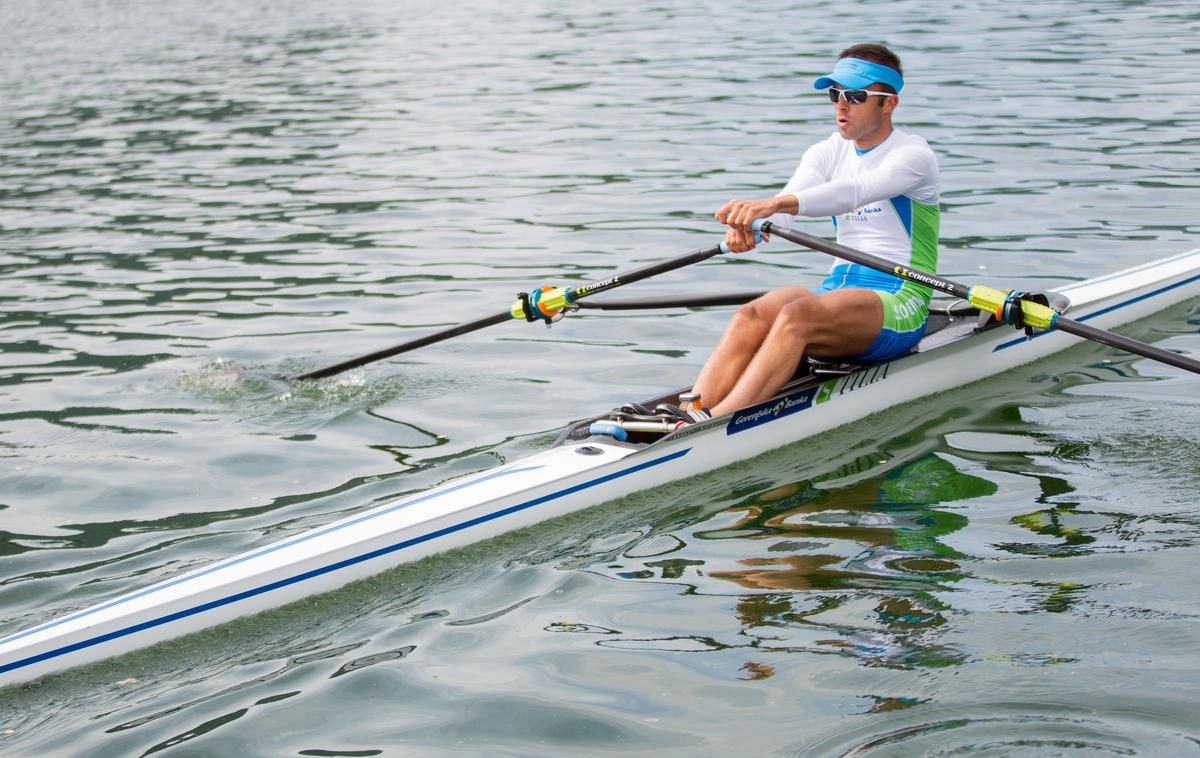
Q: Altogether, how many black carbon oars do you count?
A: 2